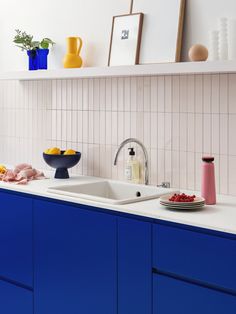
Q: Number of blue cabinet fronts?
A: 6